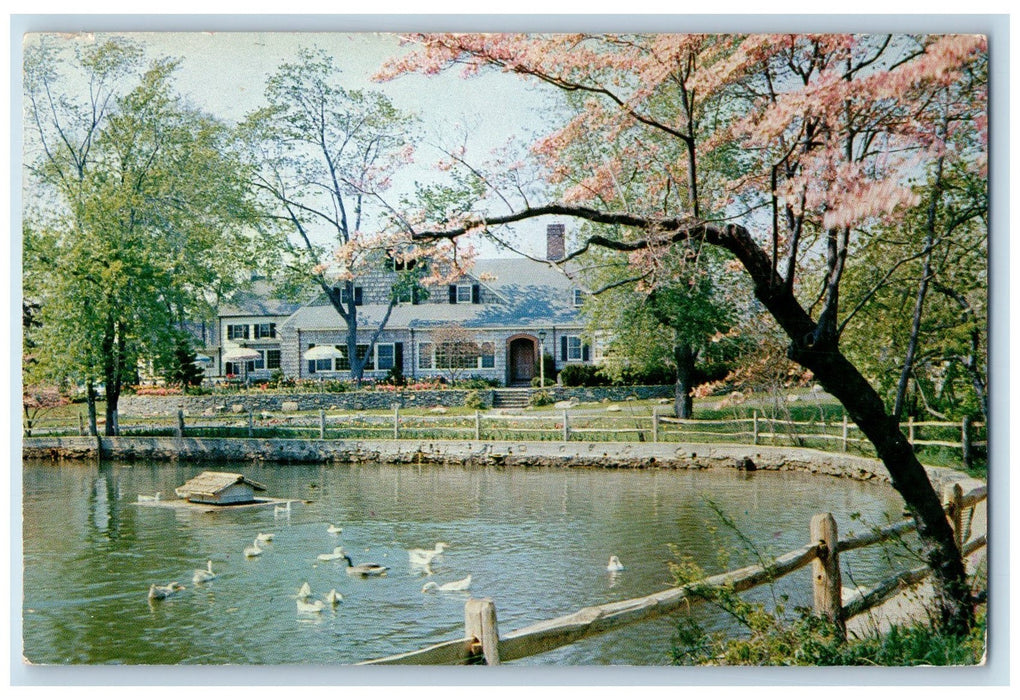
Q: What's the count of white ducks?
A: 14